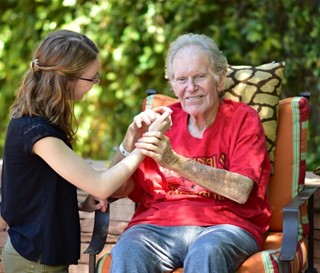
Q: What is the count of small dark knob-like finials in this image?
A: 2